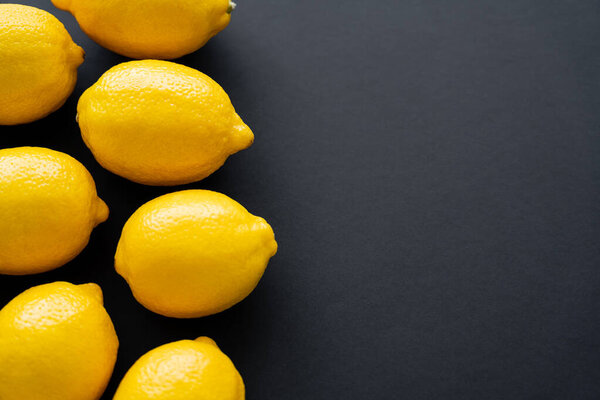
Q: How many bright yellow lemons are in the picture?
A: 7